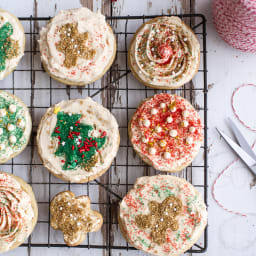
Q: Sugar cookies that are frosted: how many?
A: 9